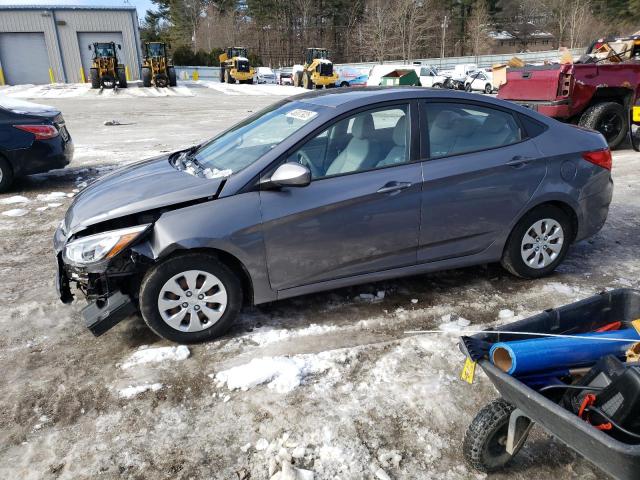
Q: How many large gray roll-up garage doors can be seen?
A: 2